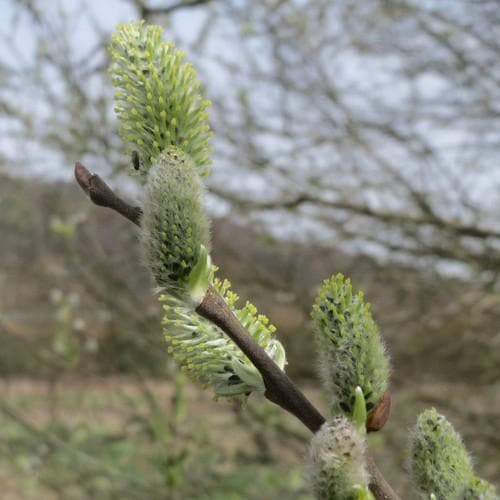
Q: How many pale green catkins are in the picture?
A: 6